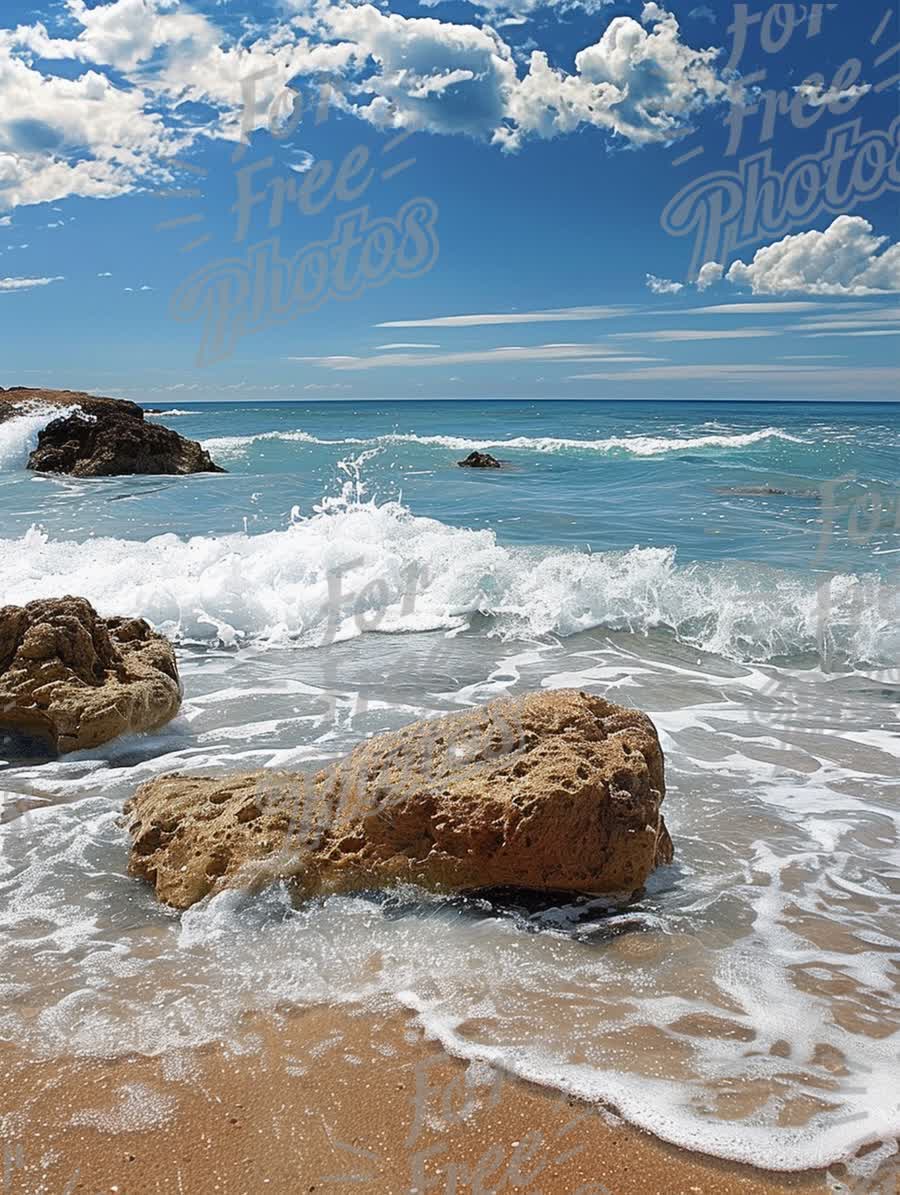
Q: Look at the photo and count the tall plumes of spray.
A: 1